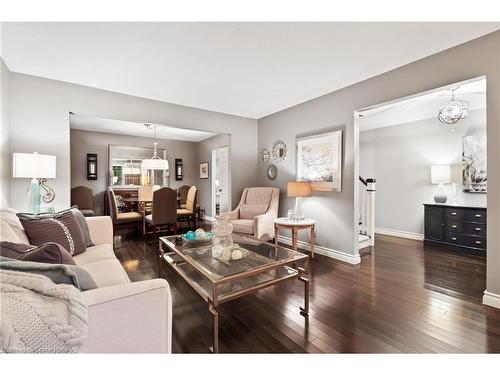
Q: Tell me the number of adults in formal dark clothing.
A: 0